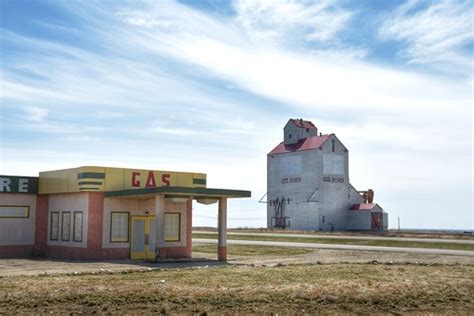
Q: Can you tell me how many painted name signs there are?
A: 2